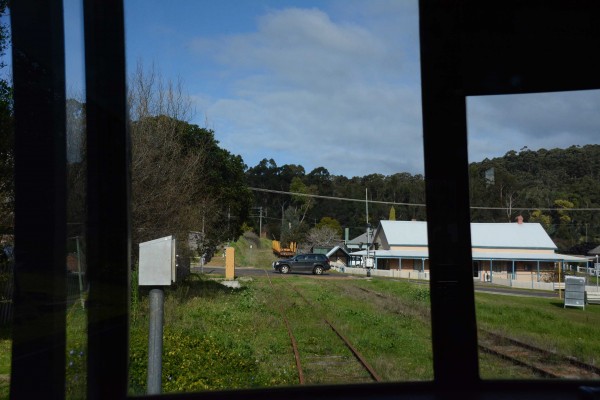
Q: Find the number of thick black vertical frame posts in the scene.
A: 3